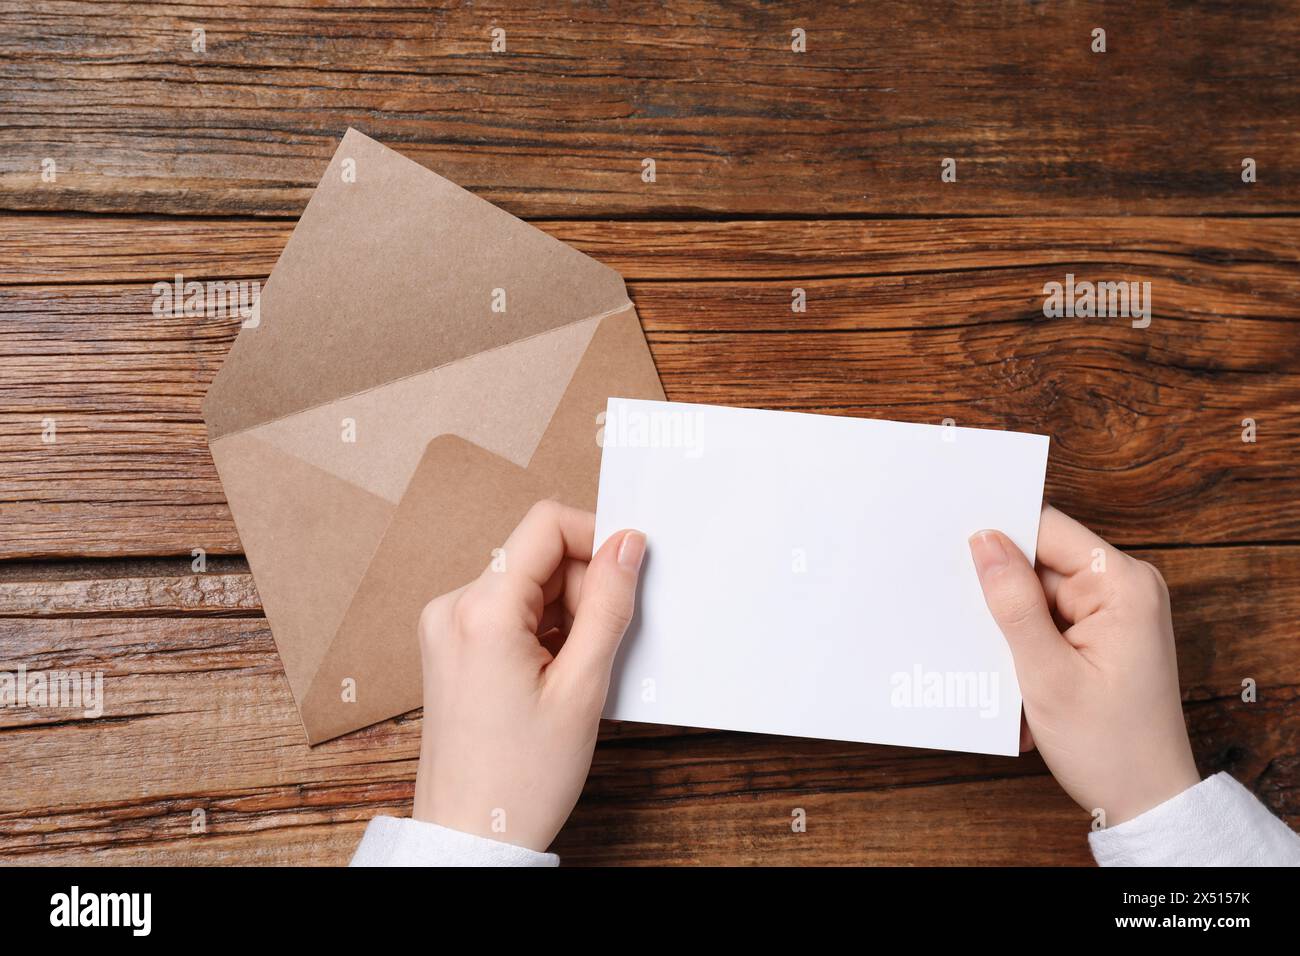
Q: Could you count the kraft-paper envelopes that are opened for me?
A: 1